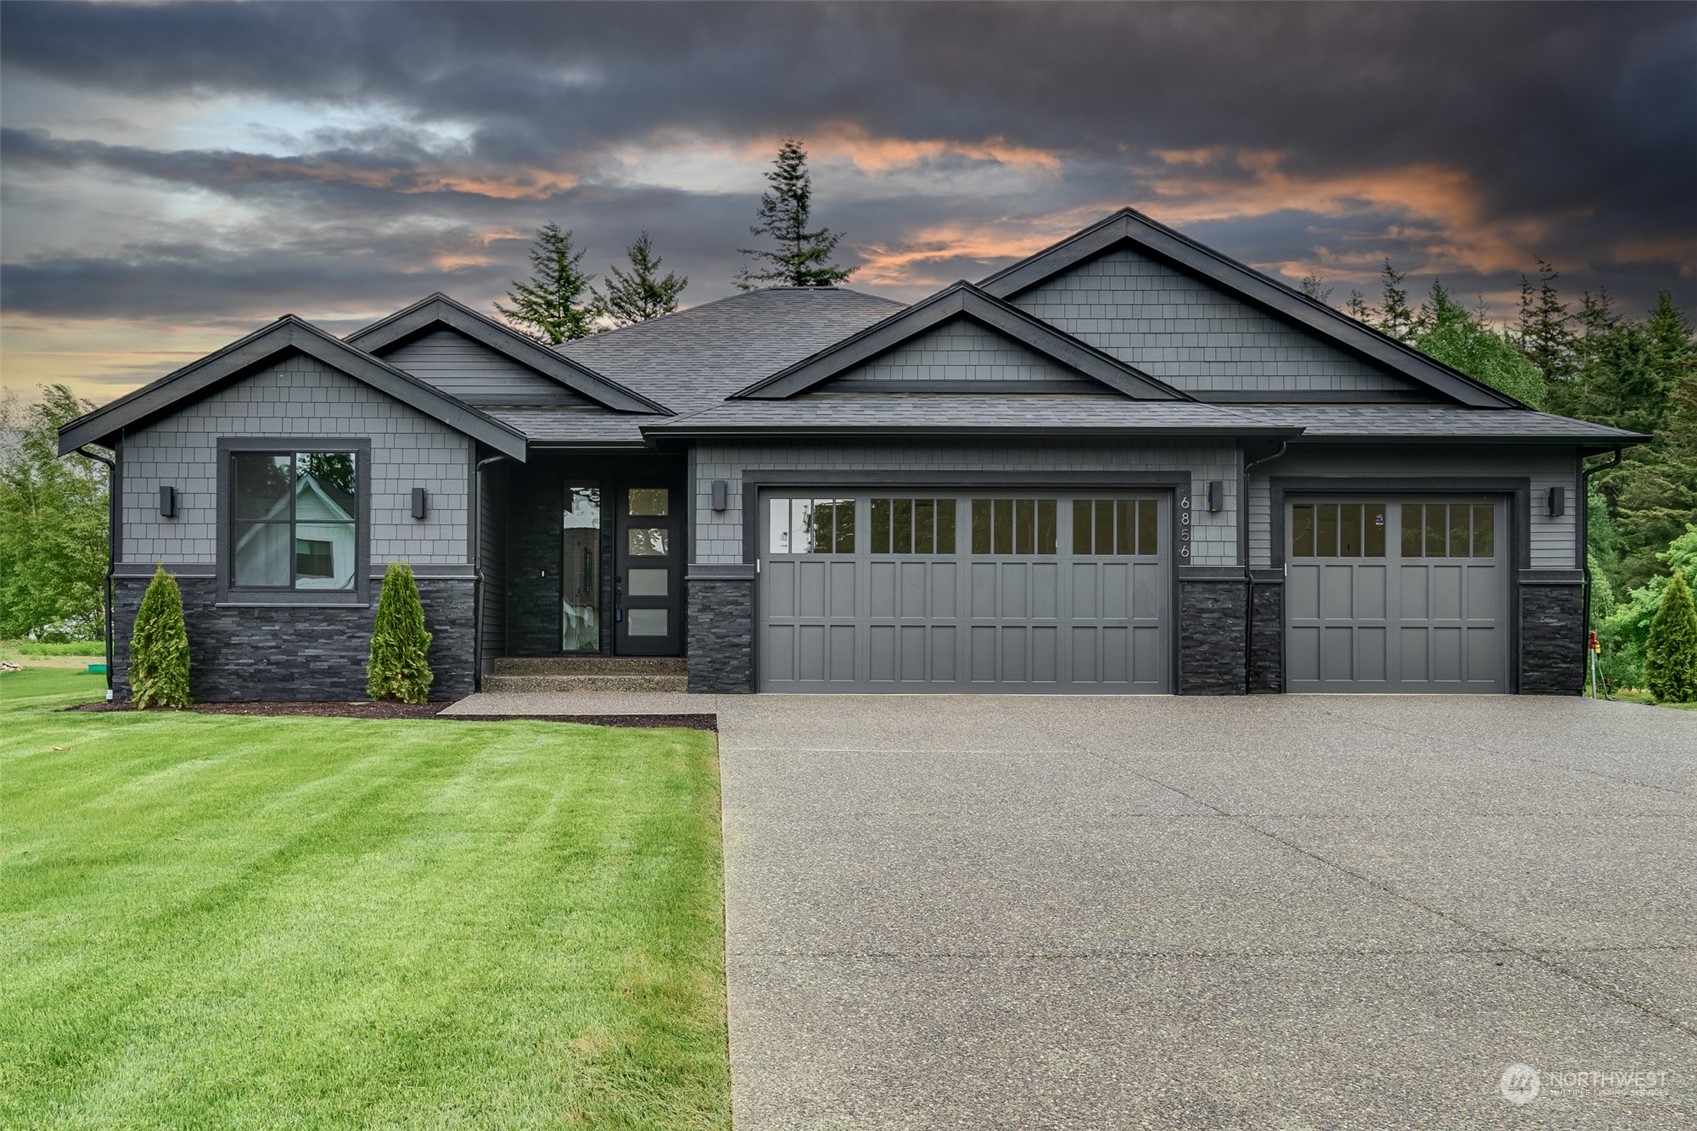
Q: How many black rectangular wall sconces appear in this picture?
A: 5